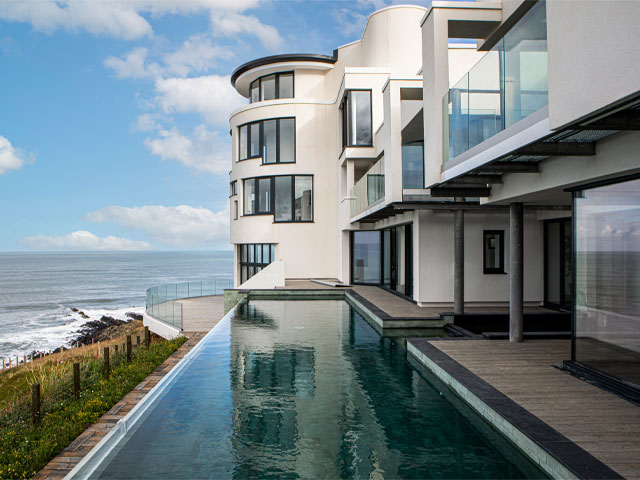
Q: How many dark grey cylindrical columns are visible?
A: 2